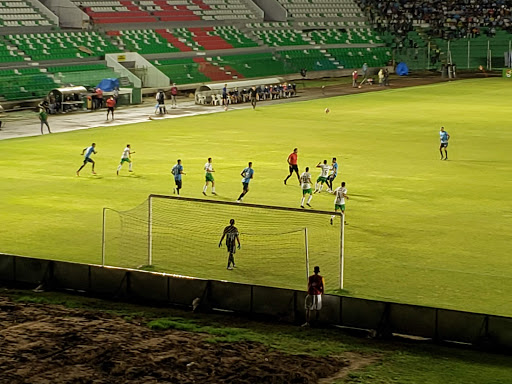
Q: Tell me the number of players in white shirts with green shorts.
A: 5